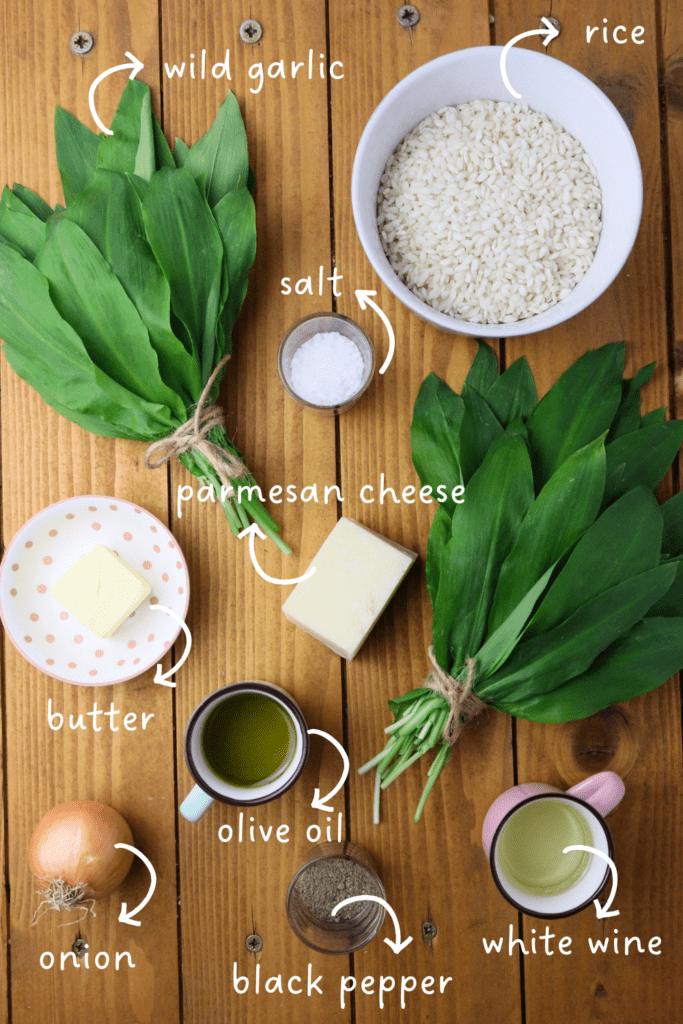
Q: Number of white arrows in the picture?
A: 9